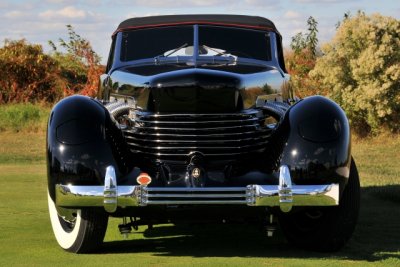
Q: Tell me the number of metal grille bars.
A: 7